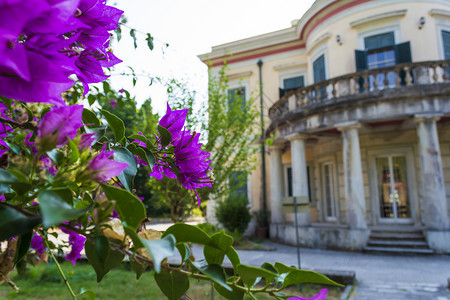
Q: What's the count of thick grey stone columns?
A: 4